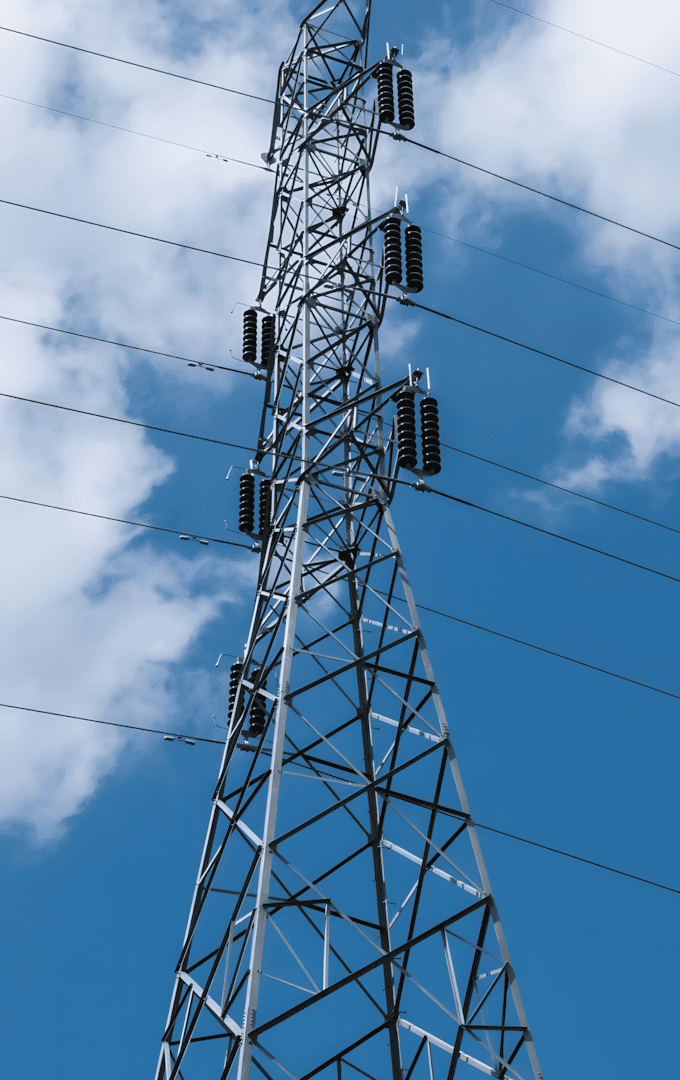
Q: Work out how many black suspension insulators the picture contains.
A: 12